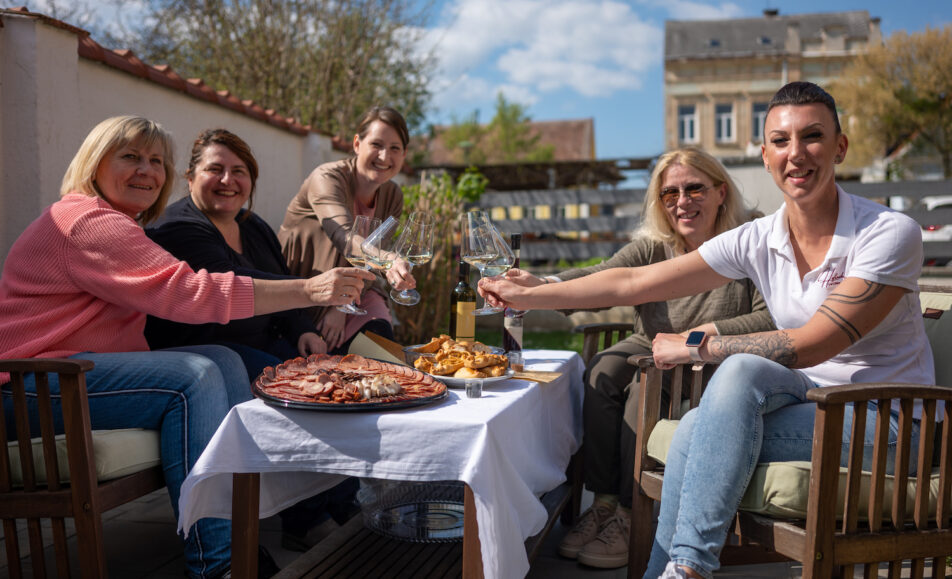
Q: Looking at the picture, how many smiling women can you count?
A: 5